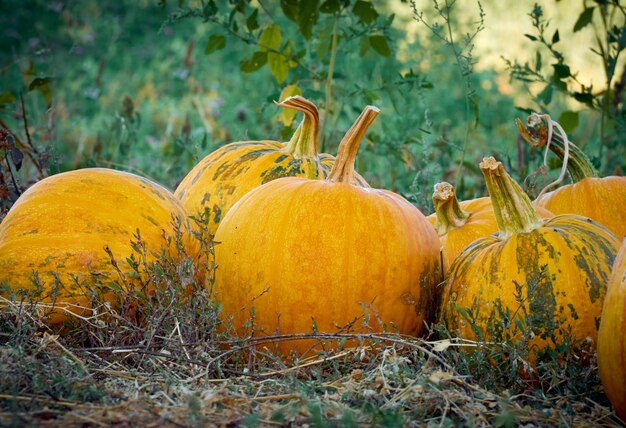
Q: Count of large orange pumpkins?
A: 7